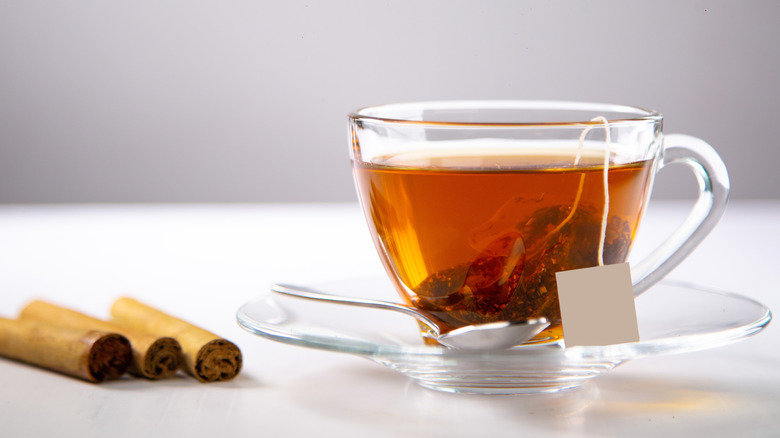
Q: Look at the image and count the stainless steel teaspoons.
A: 1